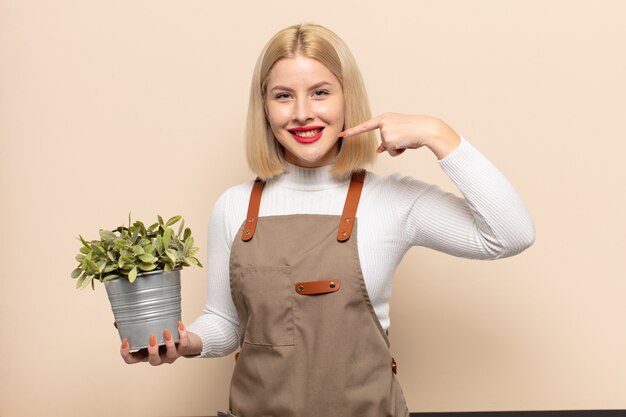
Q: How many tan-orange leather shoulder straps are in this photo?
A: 2